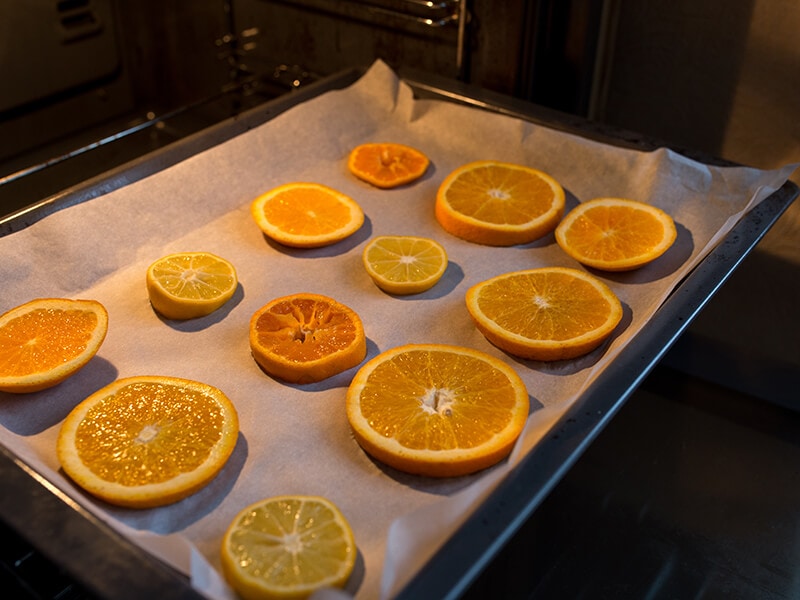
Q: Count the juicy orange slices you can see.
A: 9